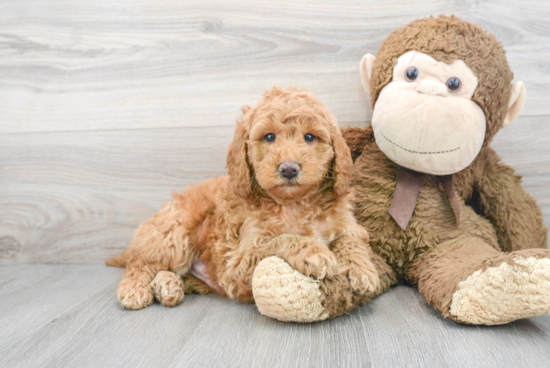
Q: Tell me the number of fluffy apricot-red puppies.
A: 1